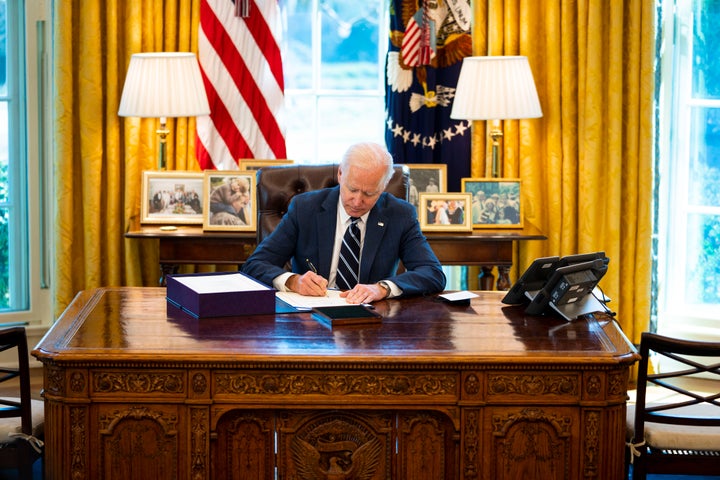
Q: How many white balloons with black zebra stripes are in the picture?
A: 0